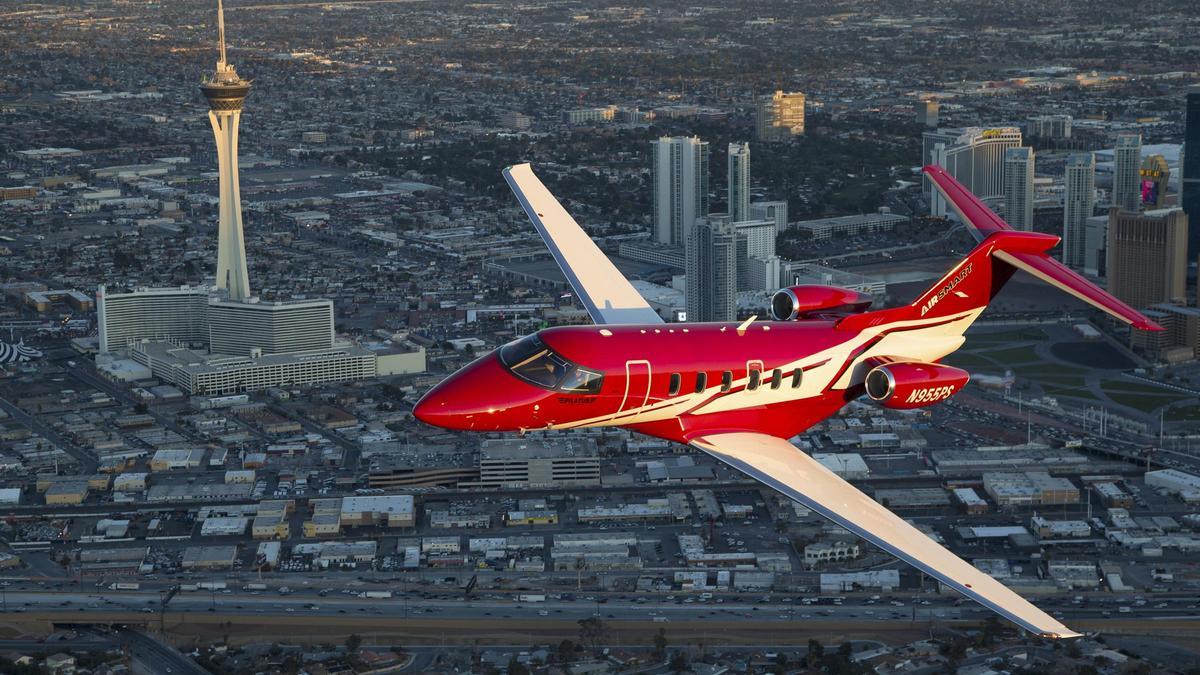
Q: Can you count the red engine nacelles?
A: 2